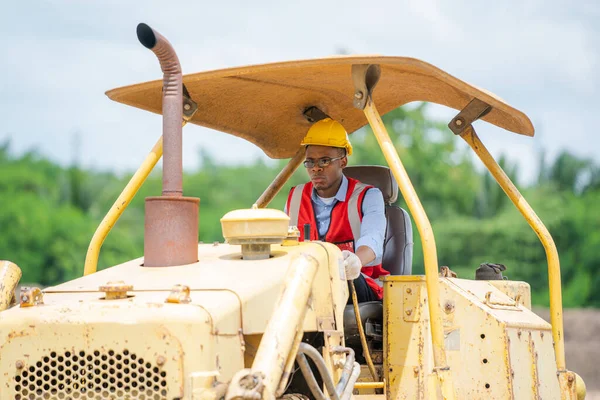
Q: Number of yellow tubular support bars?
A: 4